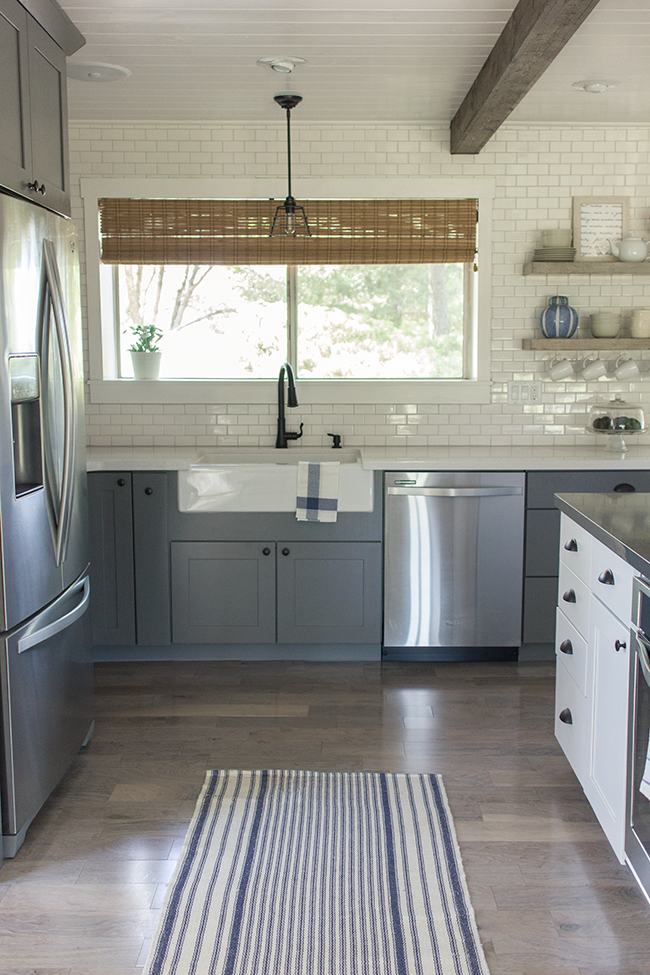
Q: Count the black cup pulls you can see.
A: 6